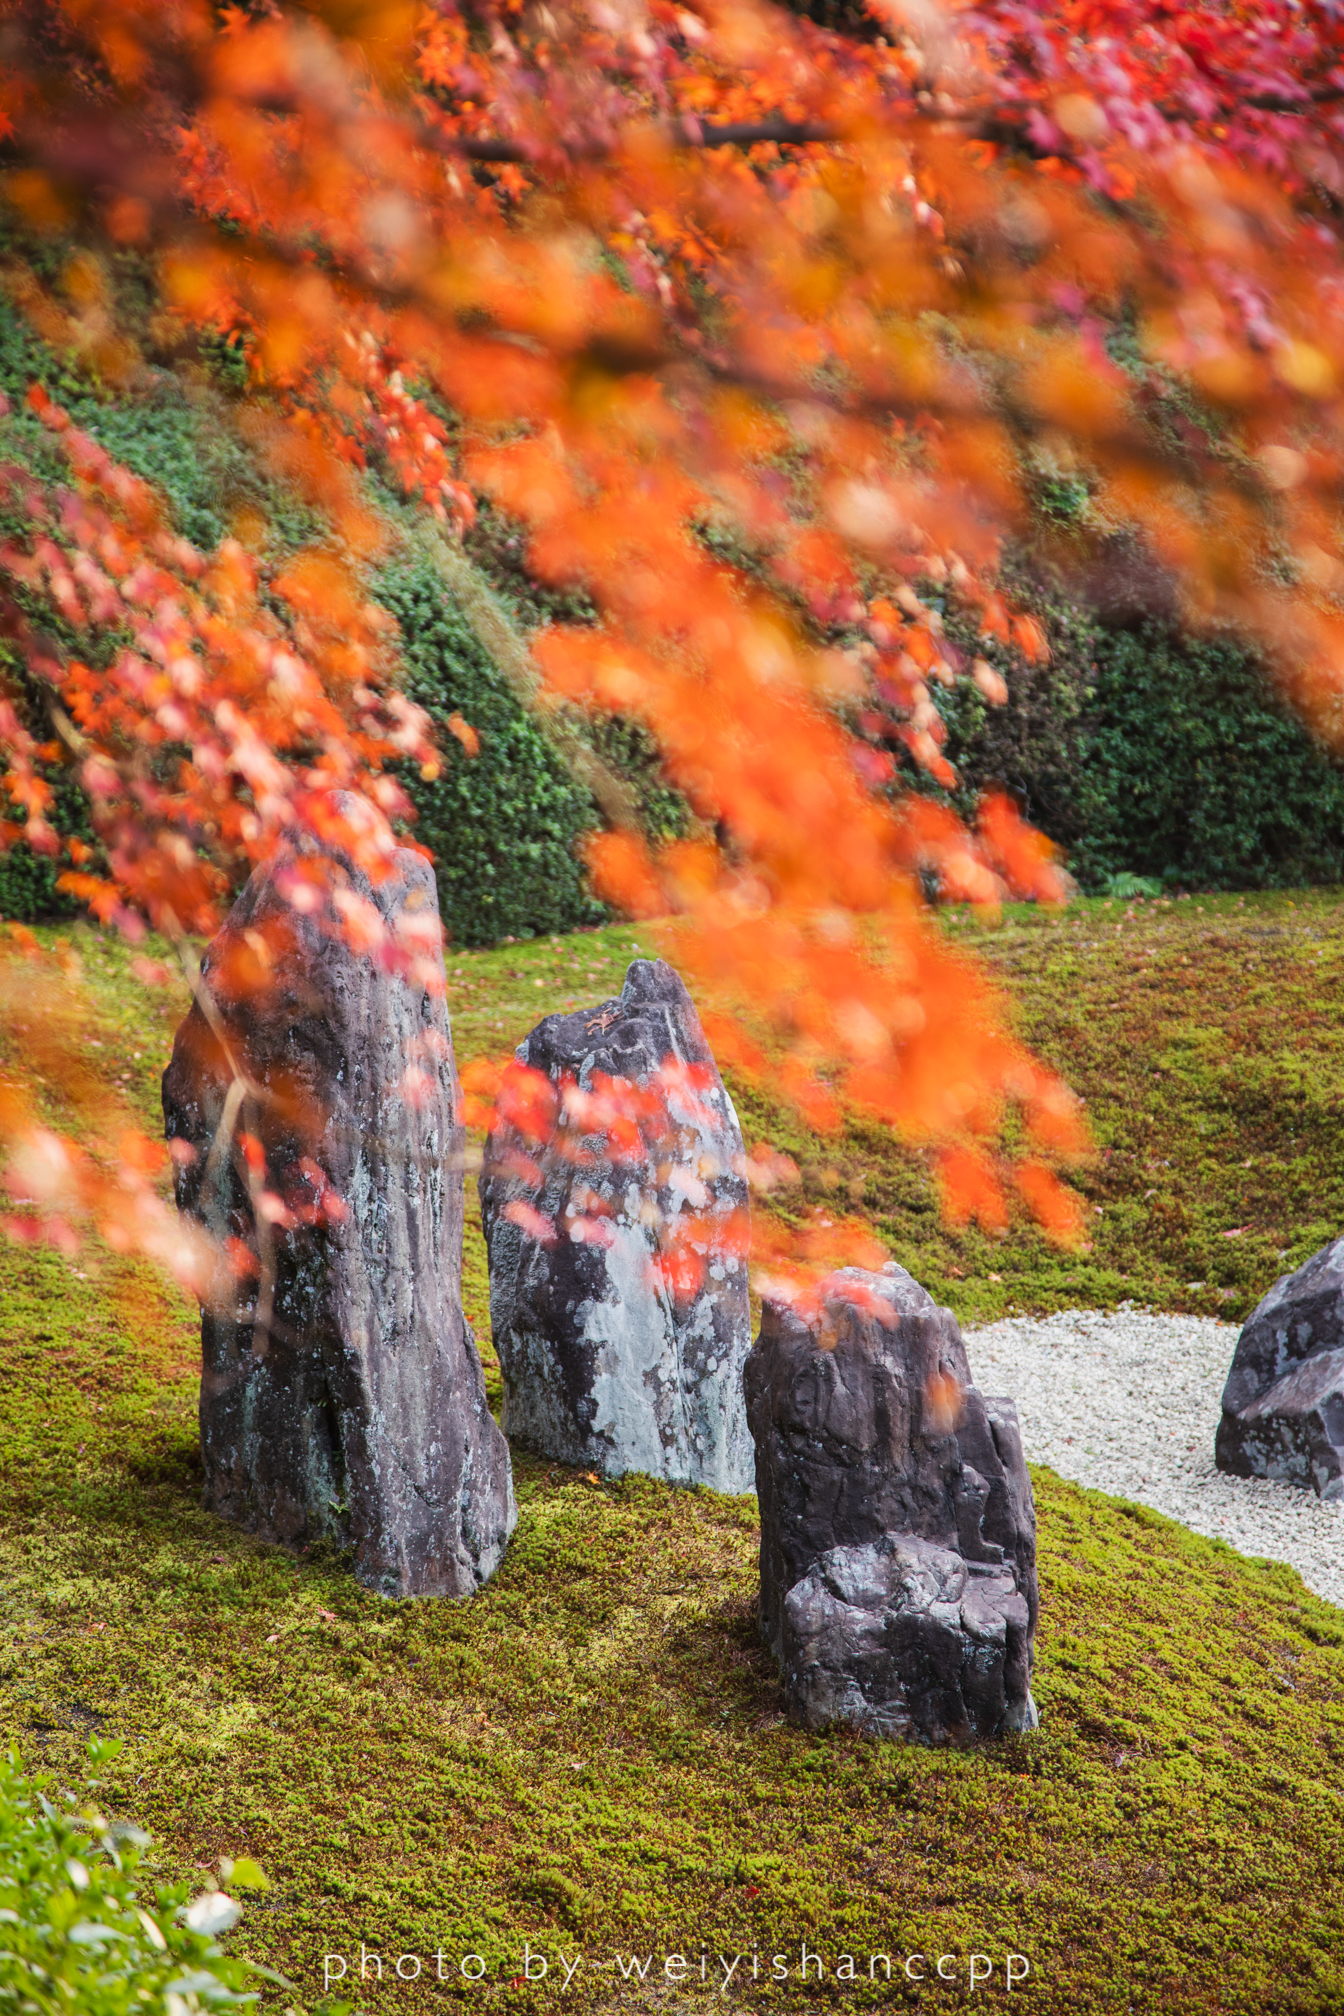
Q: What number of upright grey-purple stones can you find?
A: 3